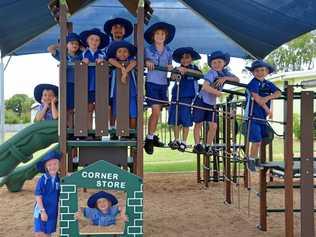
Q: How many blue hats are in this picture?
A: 11